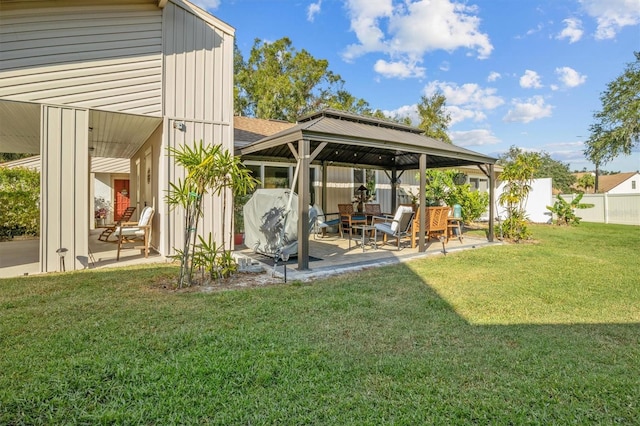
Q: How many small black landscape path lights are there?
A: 3